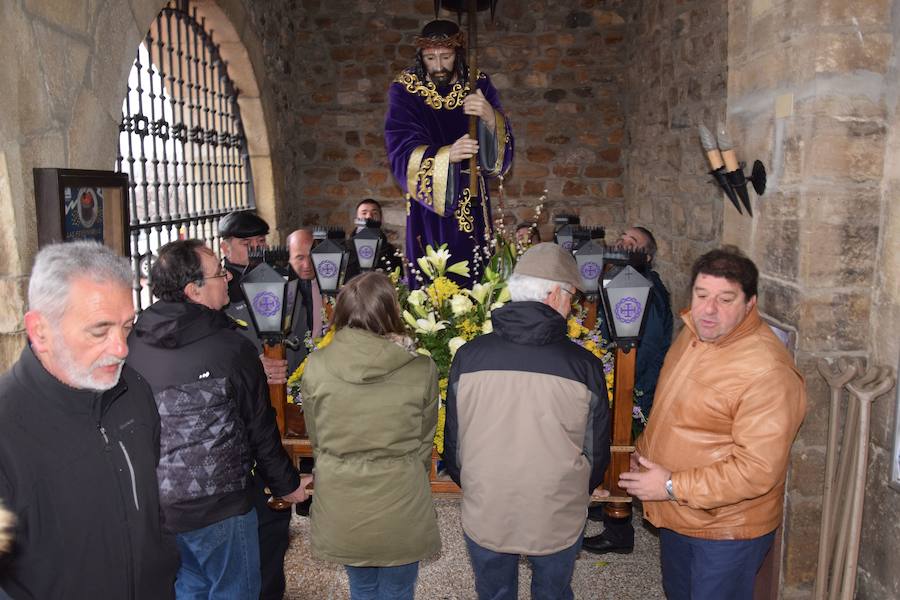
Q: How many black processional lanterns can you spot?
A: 6